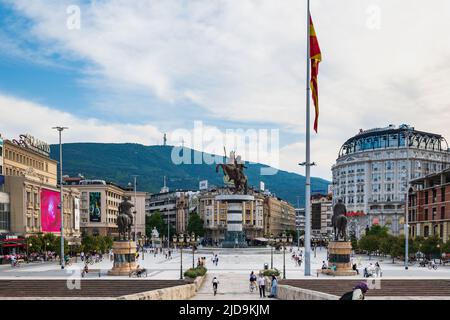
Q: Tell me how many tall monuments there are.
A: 3